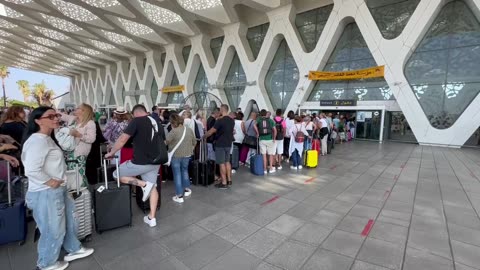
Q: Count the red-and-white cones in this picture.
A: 0